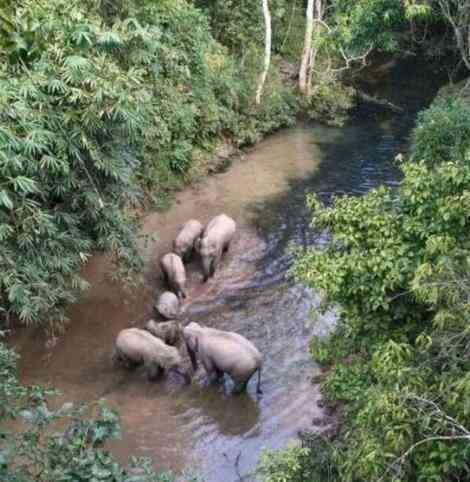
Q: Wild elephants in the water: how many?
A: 7